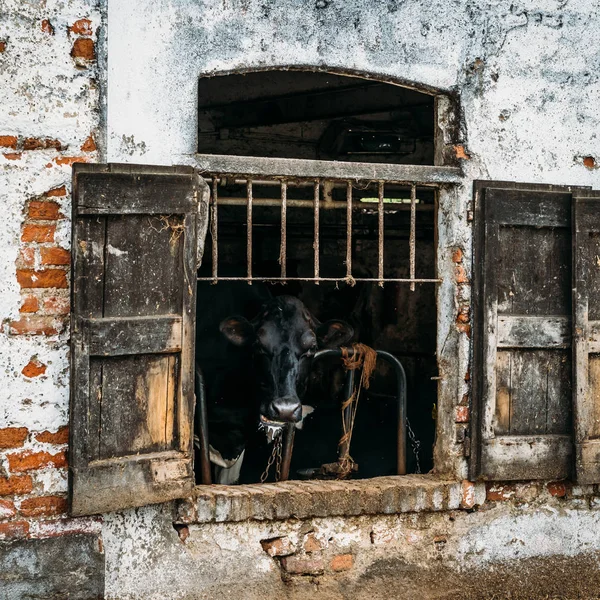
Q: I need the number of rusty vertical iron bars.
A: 7